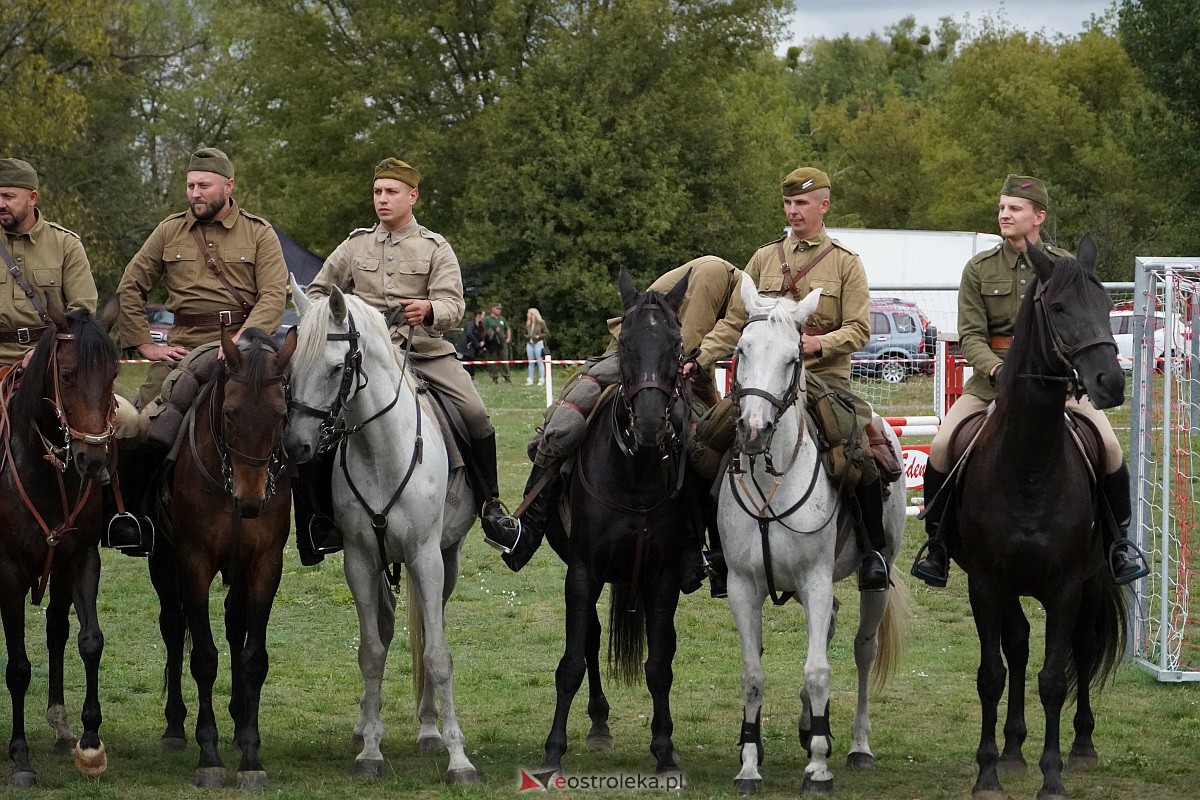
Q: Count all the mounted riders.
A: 6